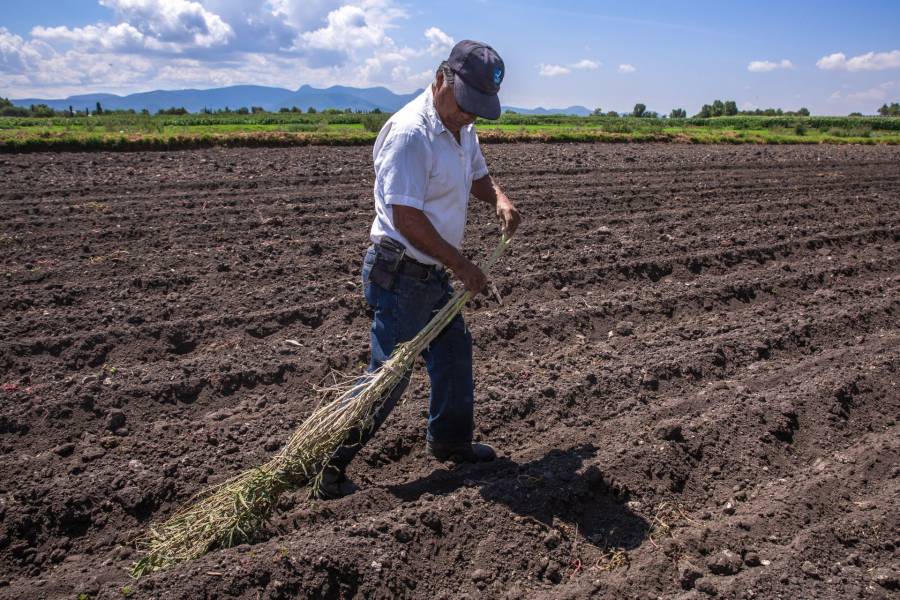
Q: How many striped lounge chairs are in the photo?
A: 0